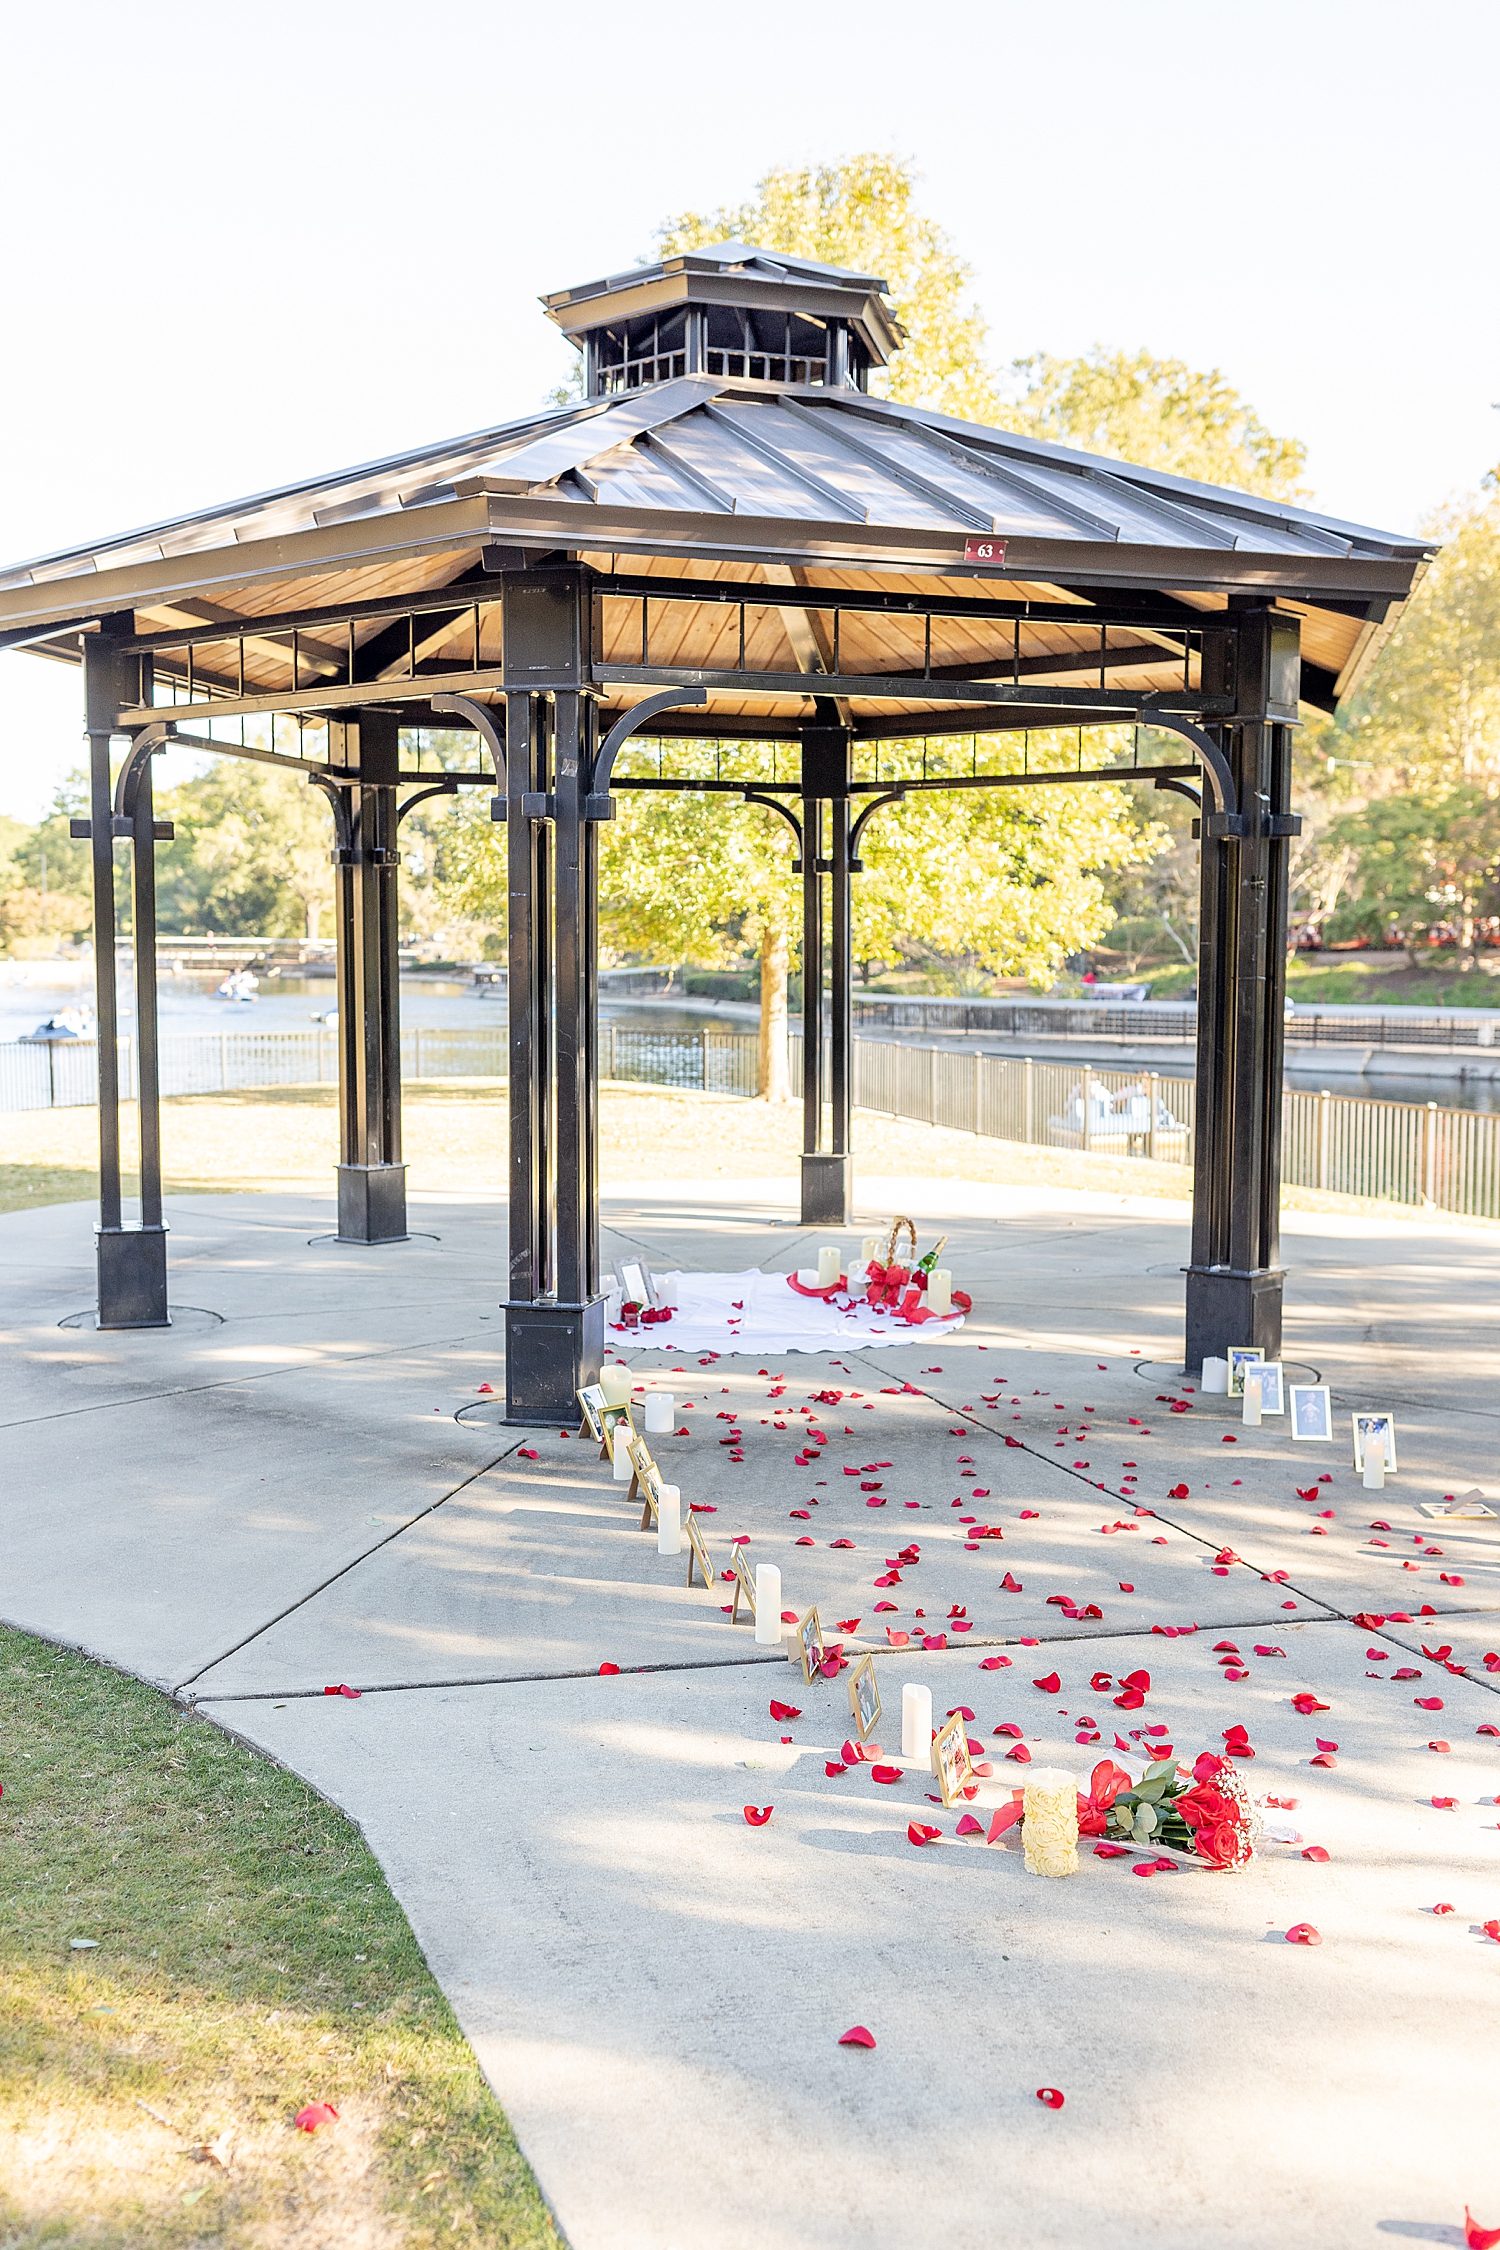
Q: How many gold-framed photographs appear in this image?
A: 14